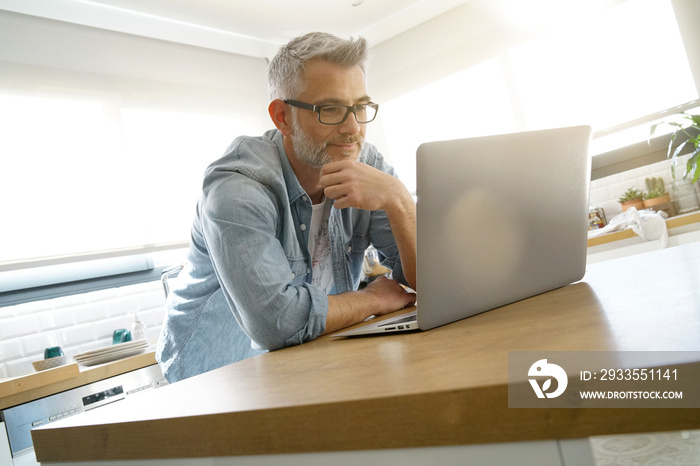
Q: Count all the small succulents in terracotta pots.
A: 2